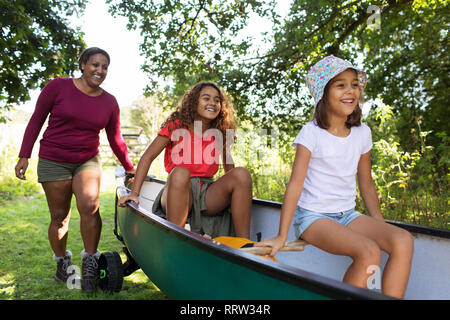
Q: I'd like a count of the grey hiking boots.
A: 2